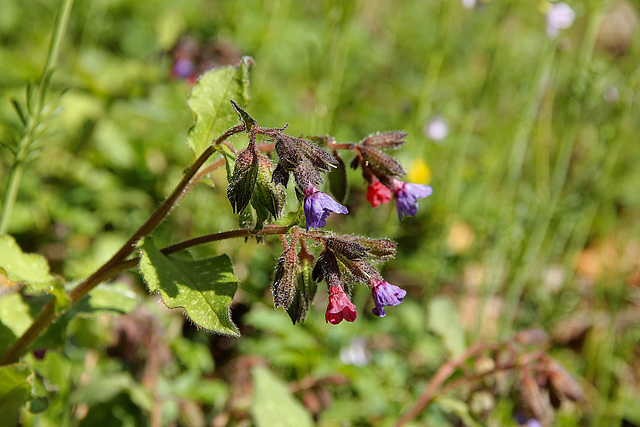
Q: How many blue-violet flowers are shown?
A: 3